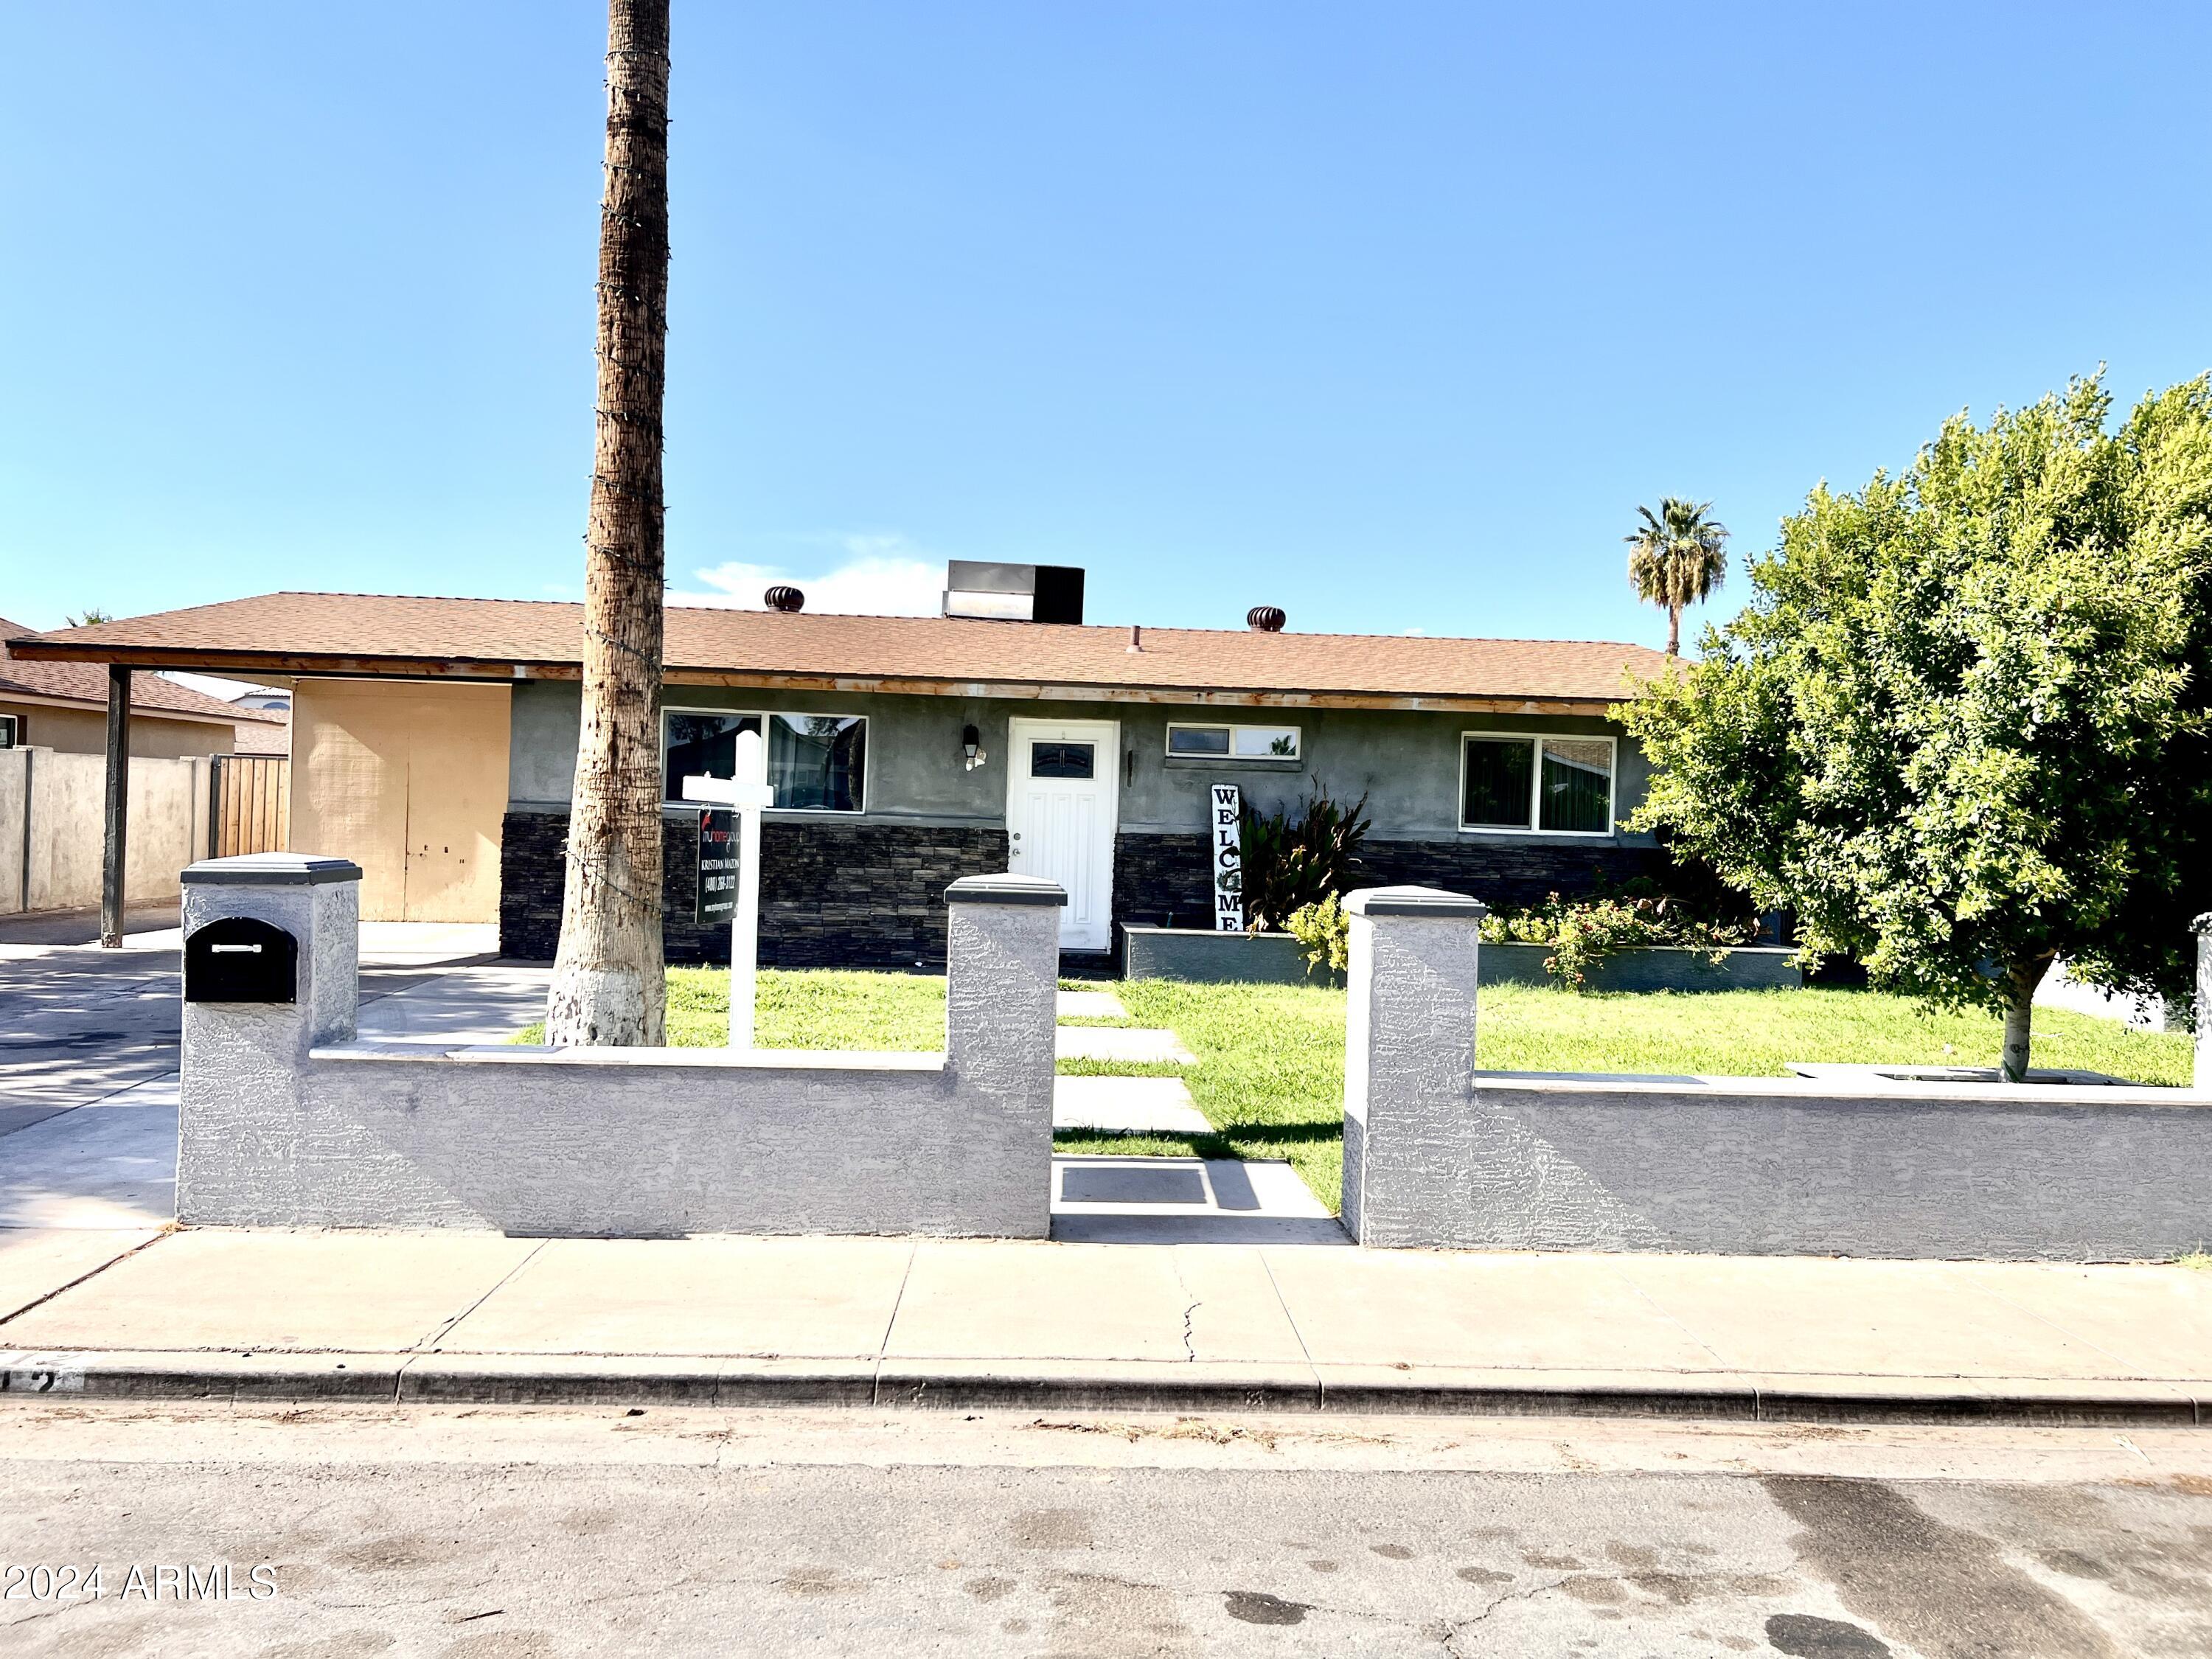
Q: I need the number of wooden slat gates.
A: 1